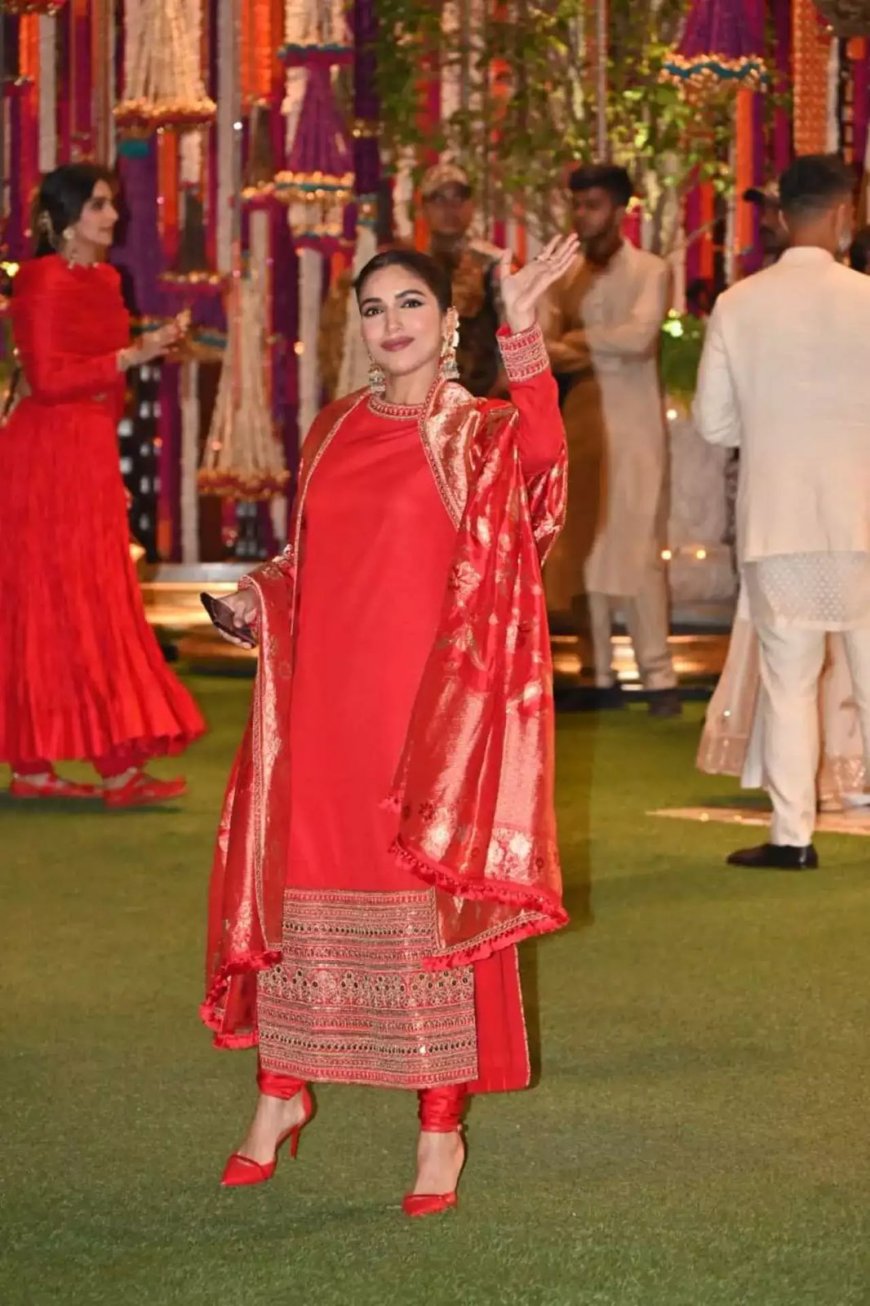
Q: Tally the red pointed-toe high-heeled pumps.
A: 2